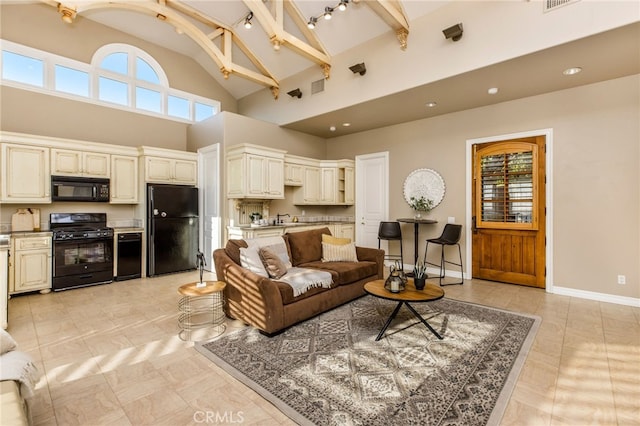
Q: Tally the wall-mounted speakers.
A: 3